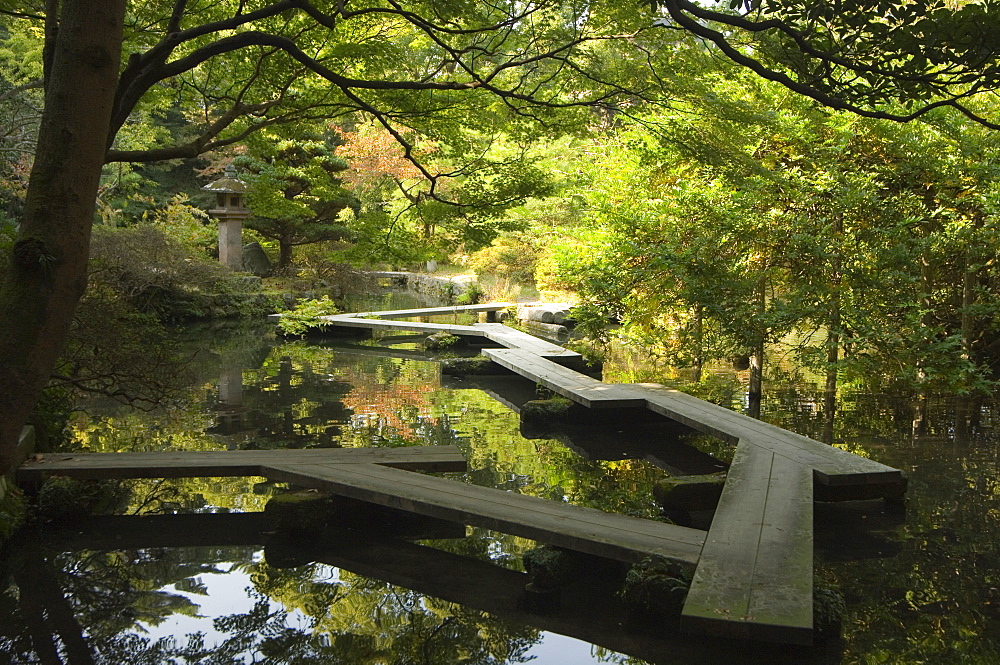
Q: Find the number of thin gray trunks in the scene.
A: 5